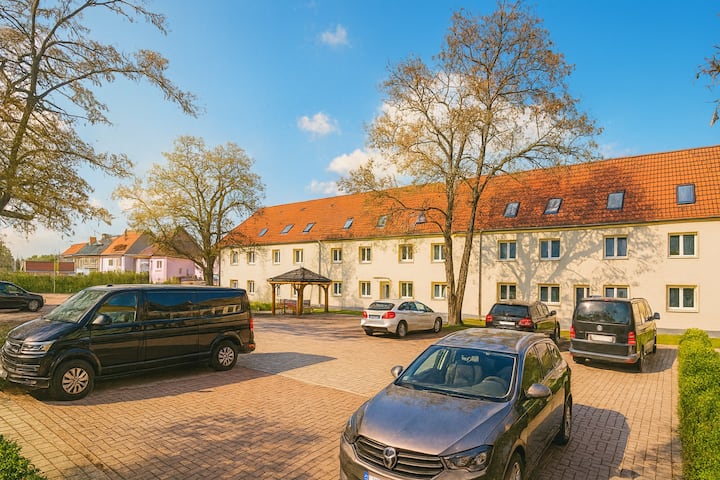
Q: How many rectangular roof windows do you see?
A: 10